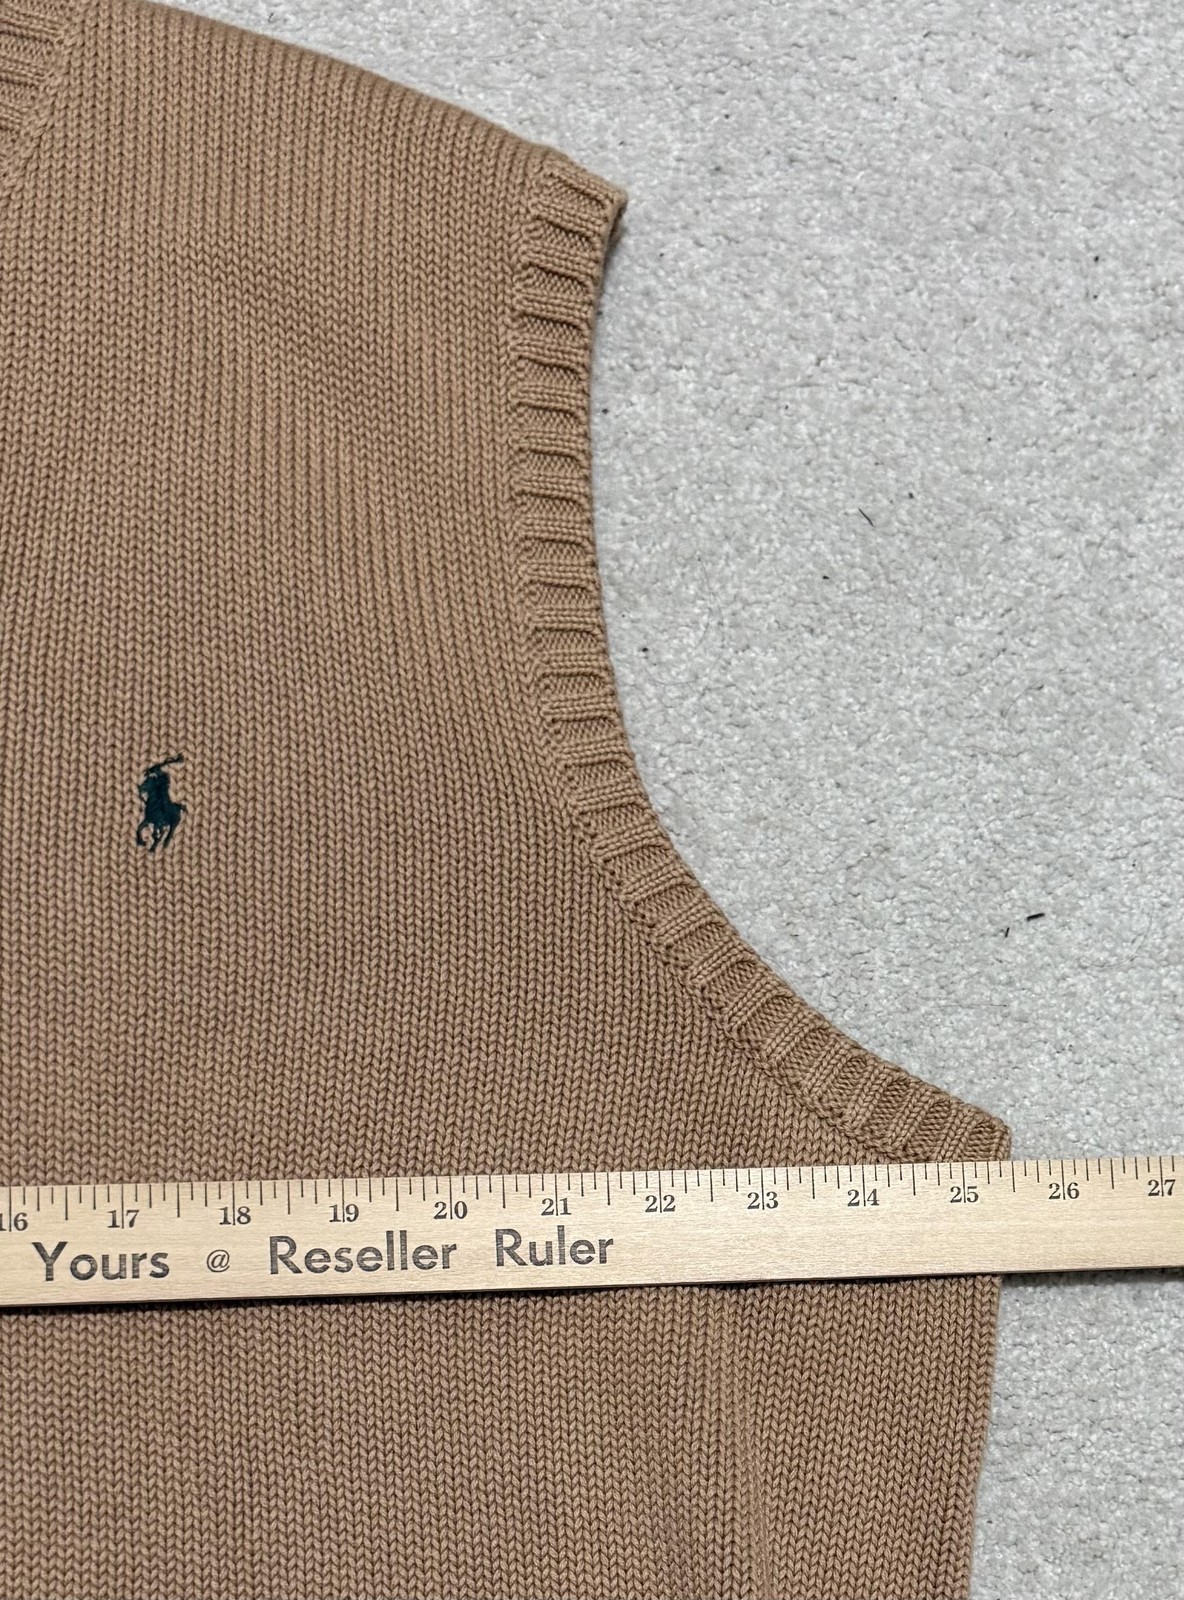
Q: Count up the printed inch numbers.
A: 12